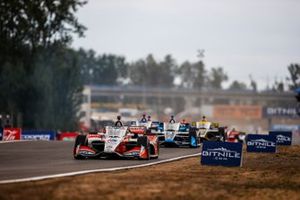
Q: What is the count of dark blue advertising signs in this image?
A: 3